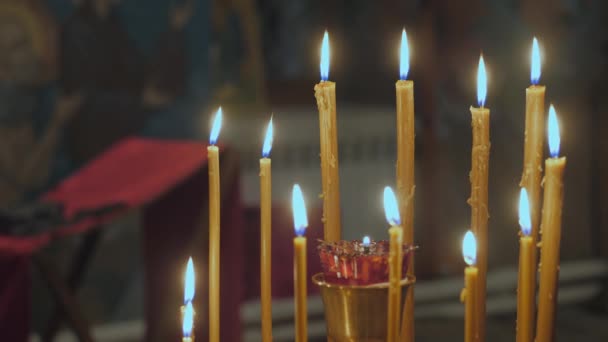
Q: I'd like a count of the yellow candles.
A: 13